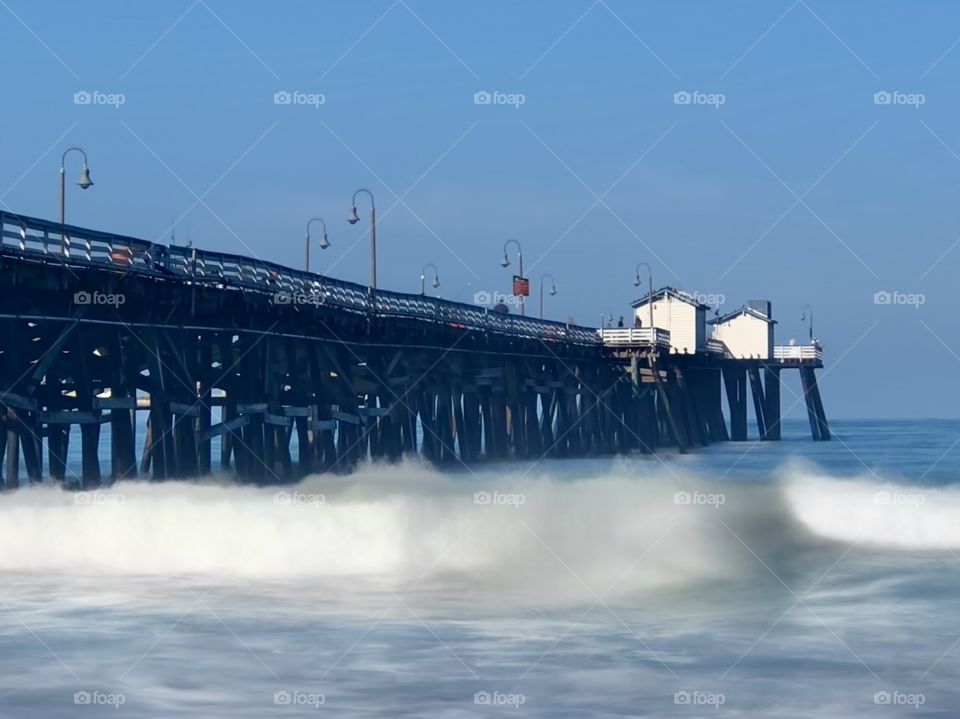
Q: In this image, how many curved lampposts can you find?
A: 8